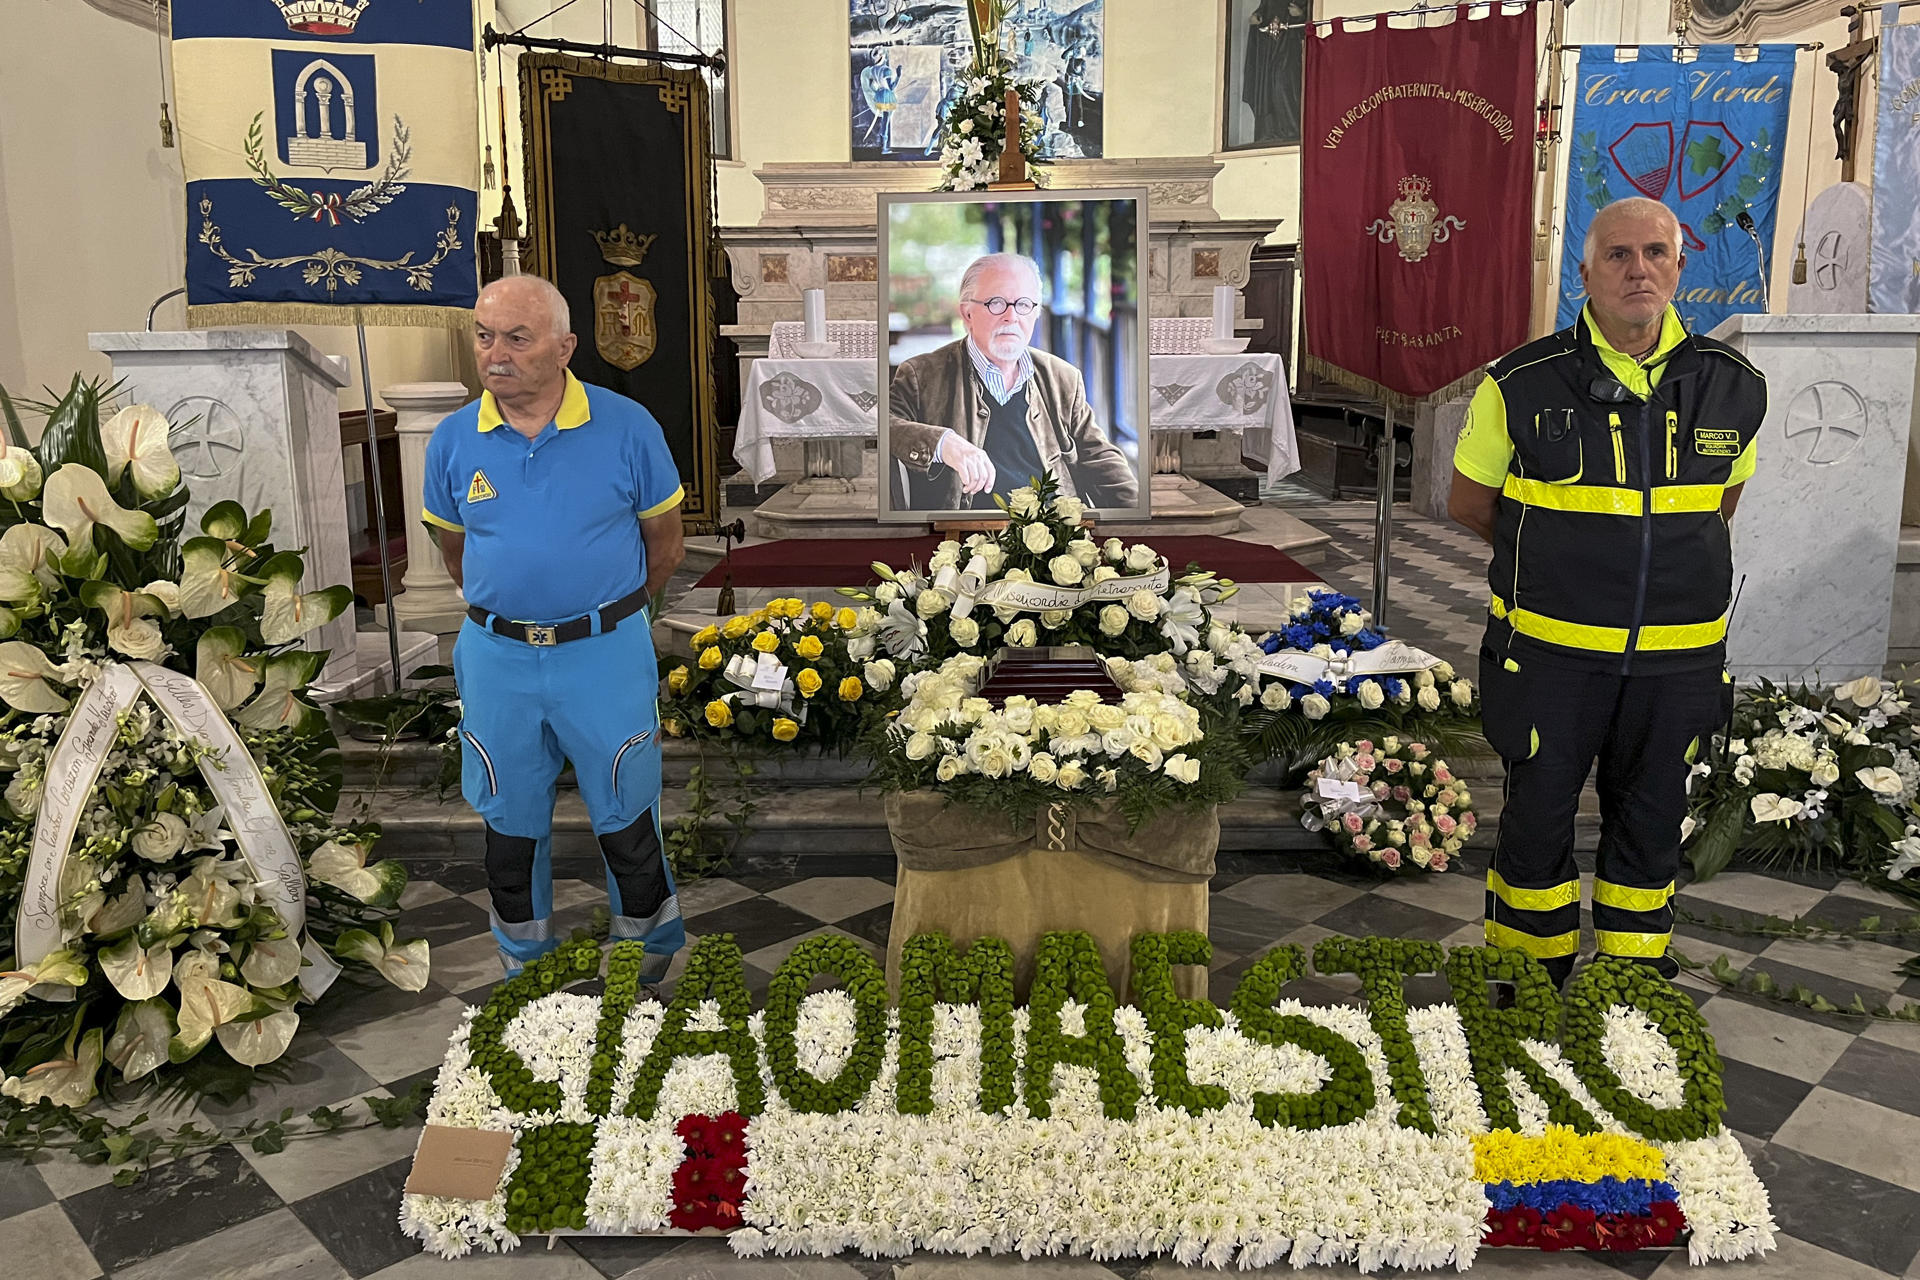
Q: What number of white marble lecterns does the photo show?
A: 2